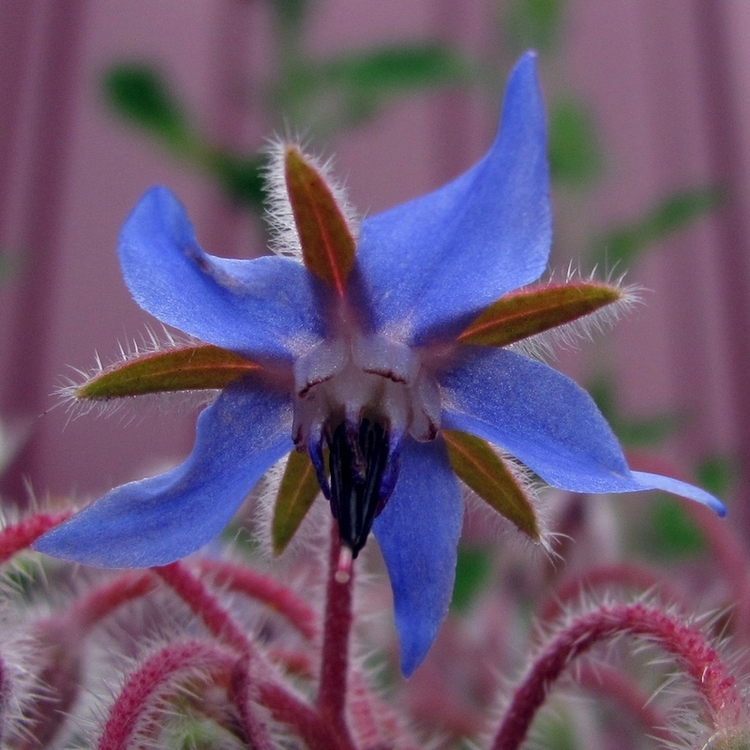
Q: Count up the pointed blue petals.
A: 5